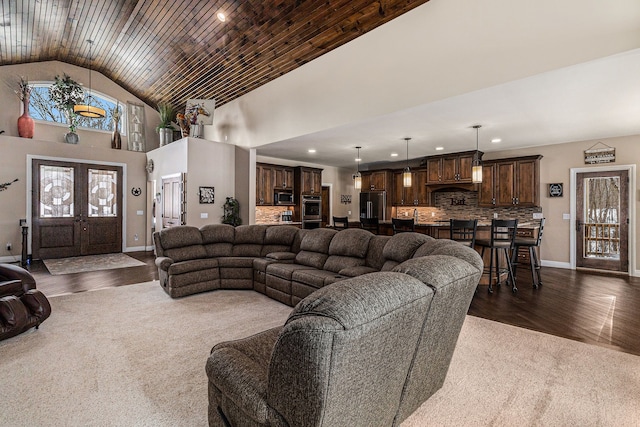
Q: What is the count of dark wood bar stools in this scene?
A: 6